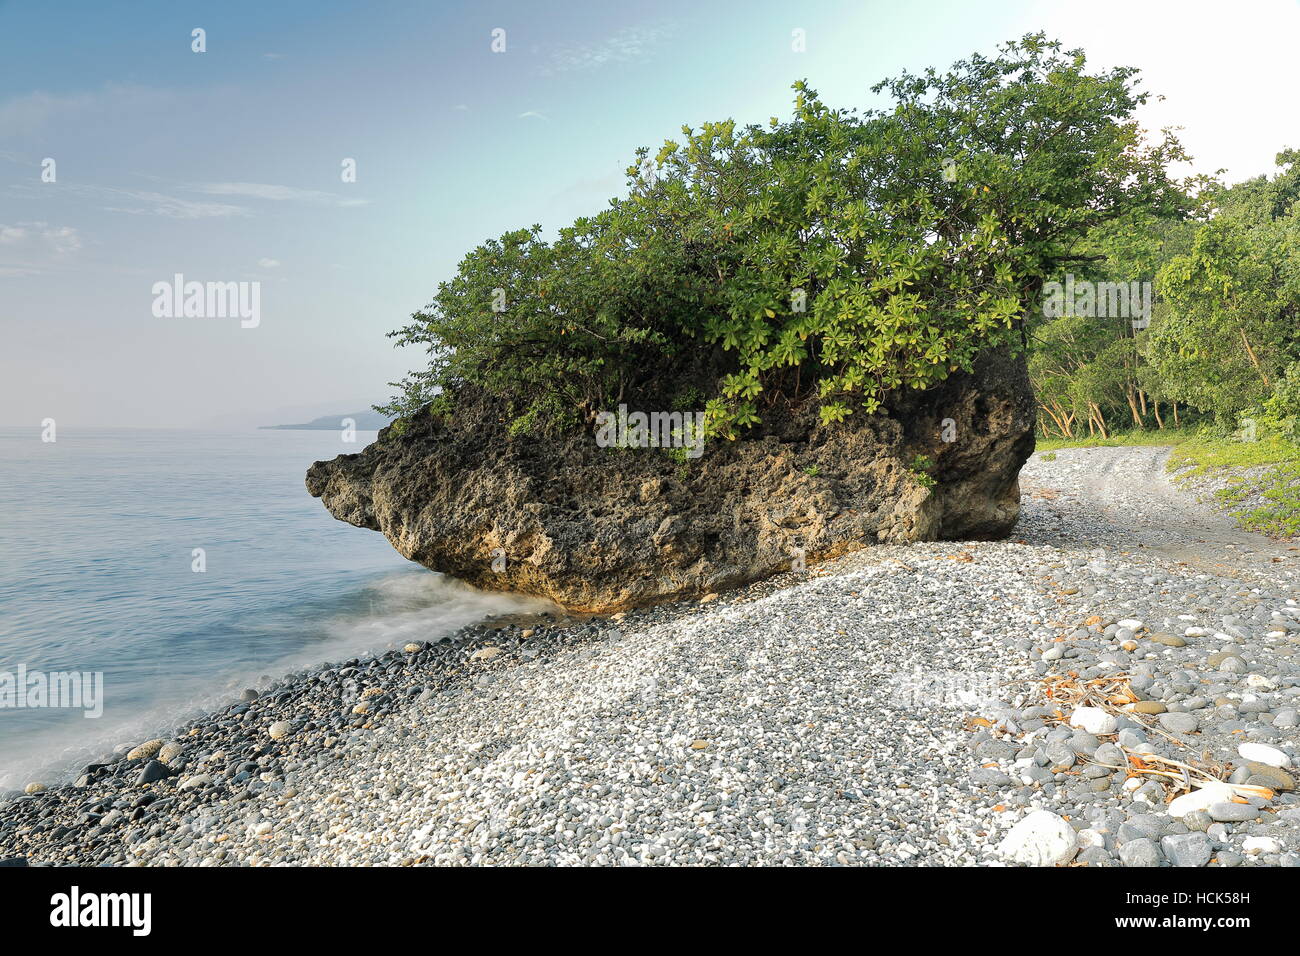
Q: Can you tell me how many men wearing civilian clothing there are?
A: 0